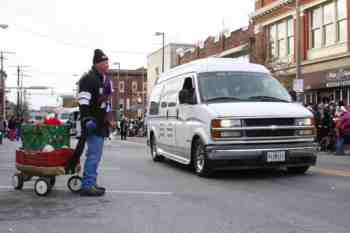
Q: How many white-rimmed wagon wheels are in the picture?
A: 3